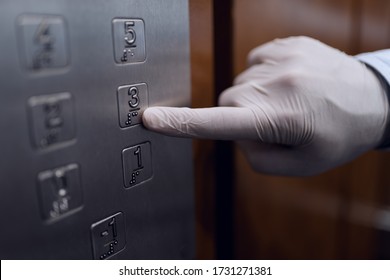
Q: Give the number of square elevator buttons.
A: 7